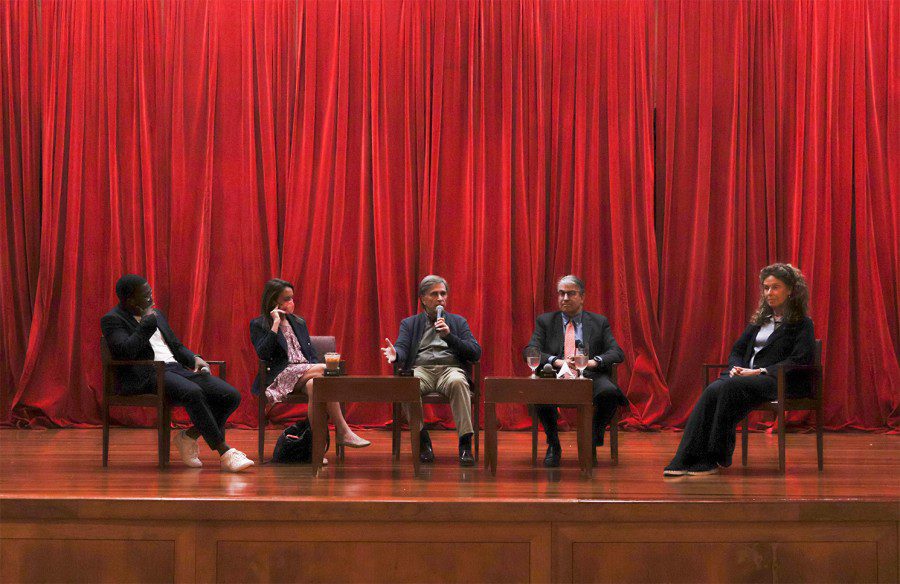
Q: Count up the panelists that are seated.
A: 5